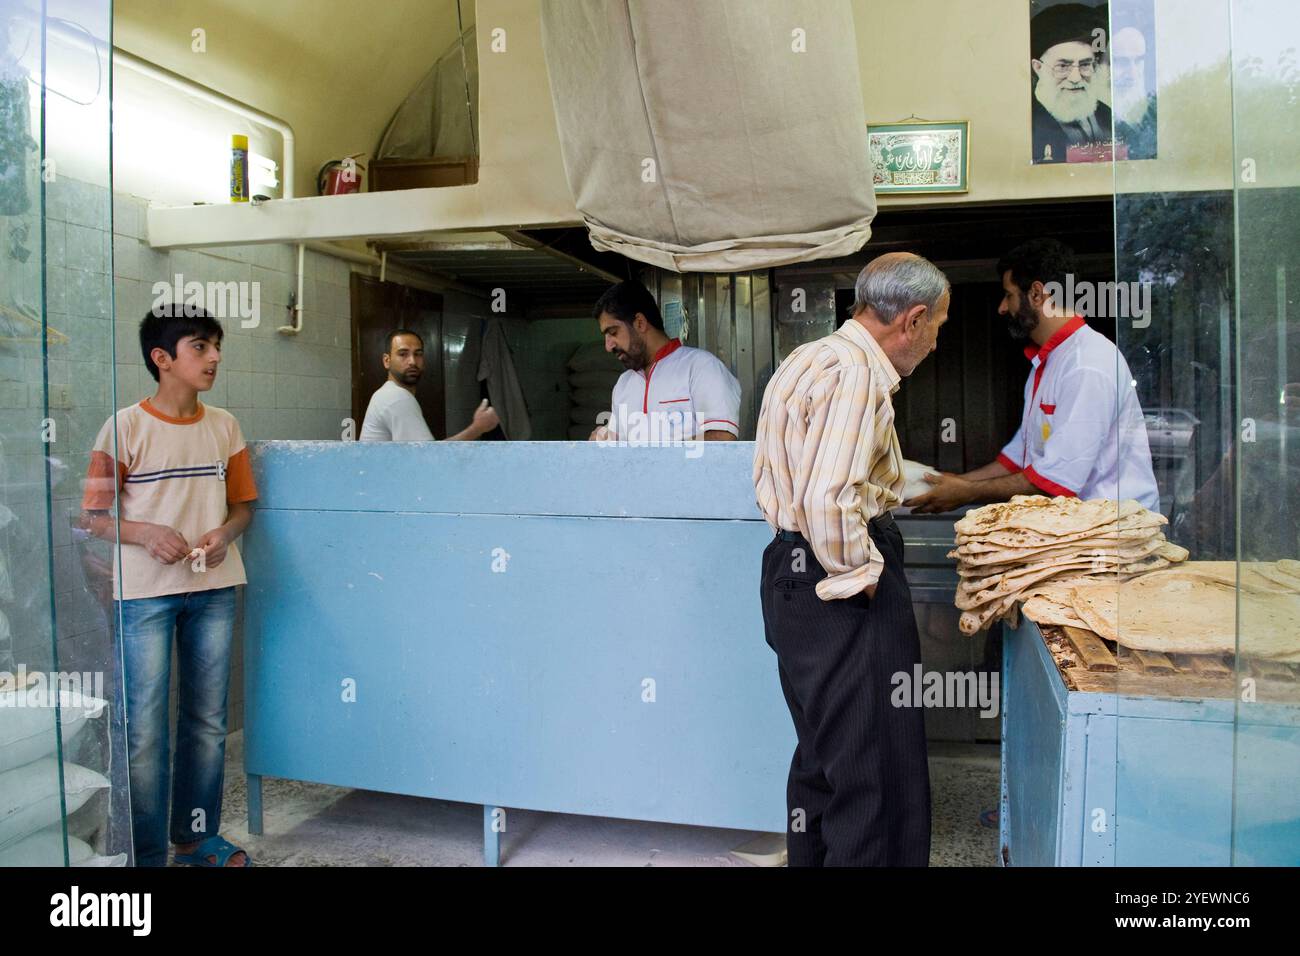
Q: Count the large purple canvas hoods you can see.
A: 0